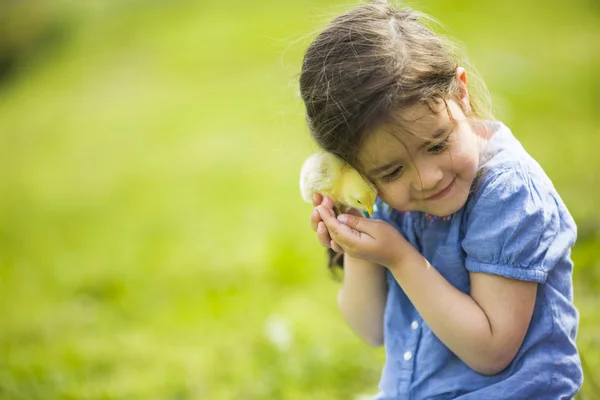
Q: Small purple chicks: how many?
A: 0